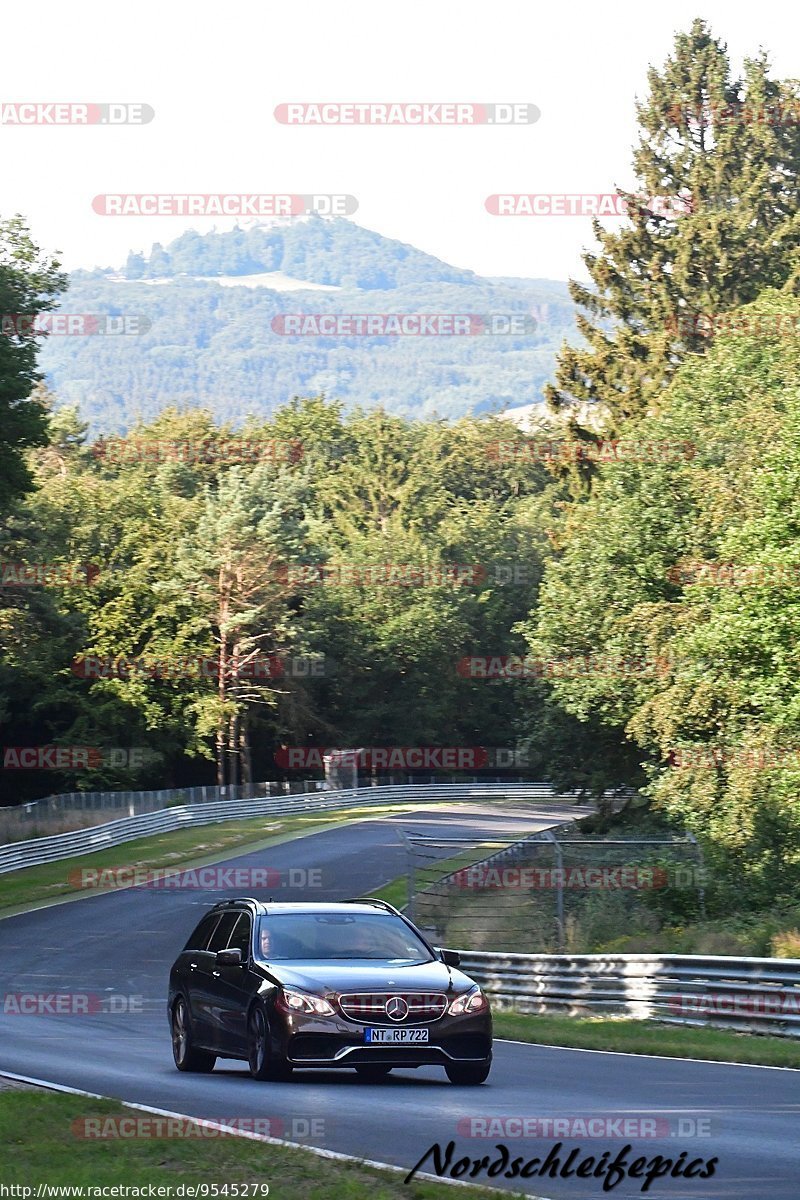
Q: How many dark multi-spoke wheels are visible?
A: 2